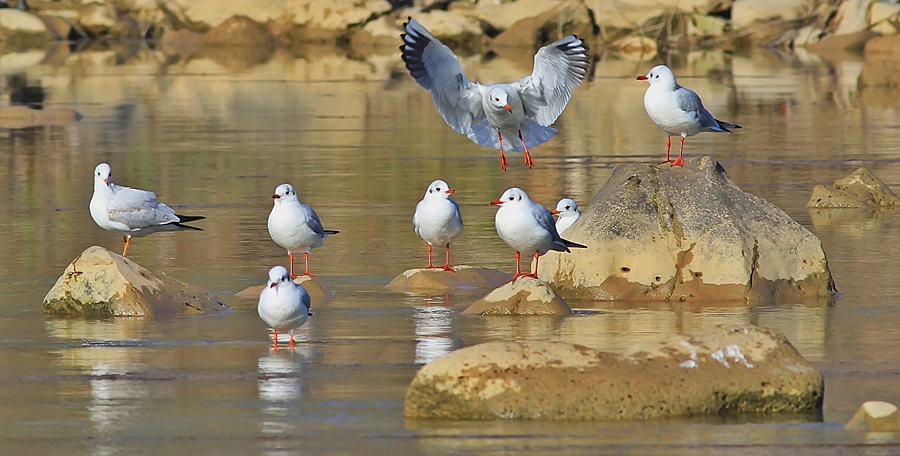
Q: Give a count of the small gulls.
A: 8